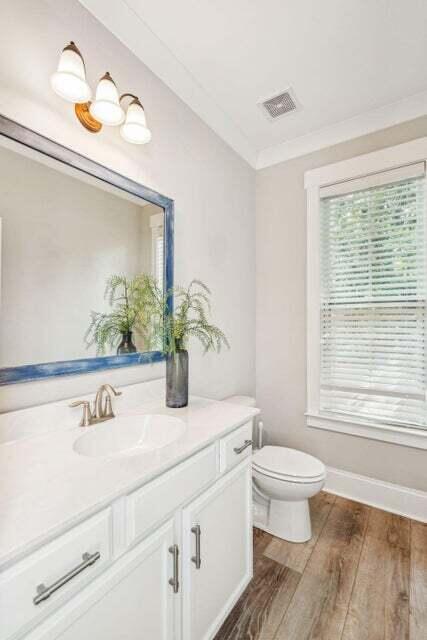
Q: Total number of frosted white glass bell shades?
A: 3